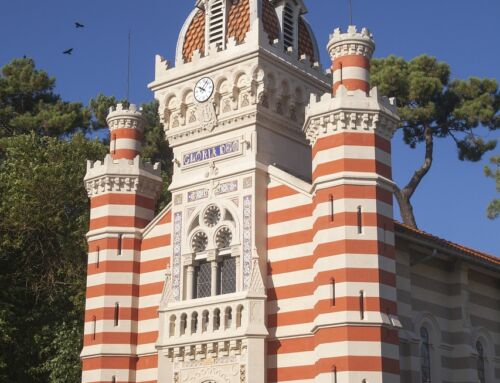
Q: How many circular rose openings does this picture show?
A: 3